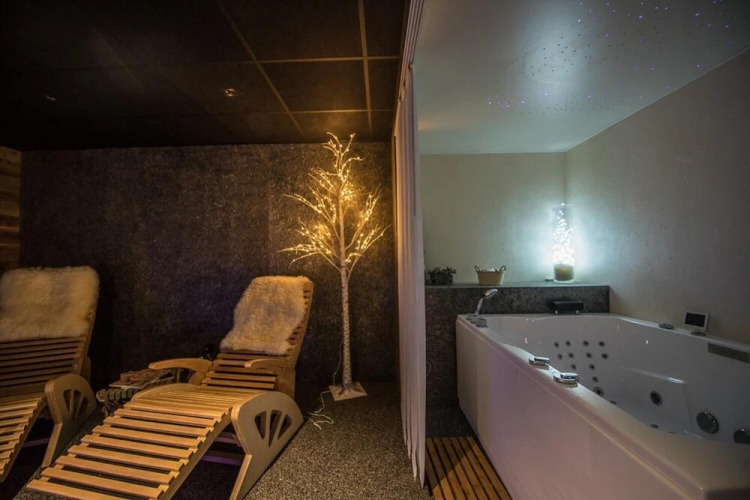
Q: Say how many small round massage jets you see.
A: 11